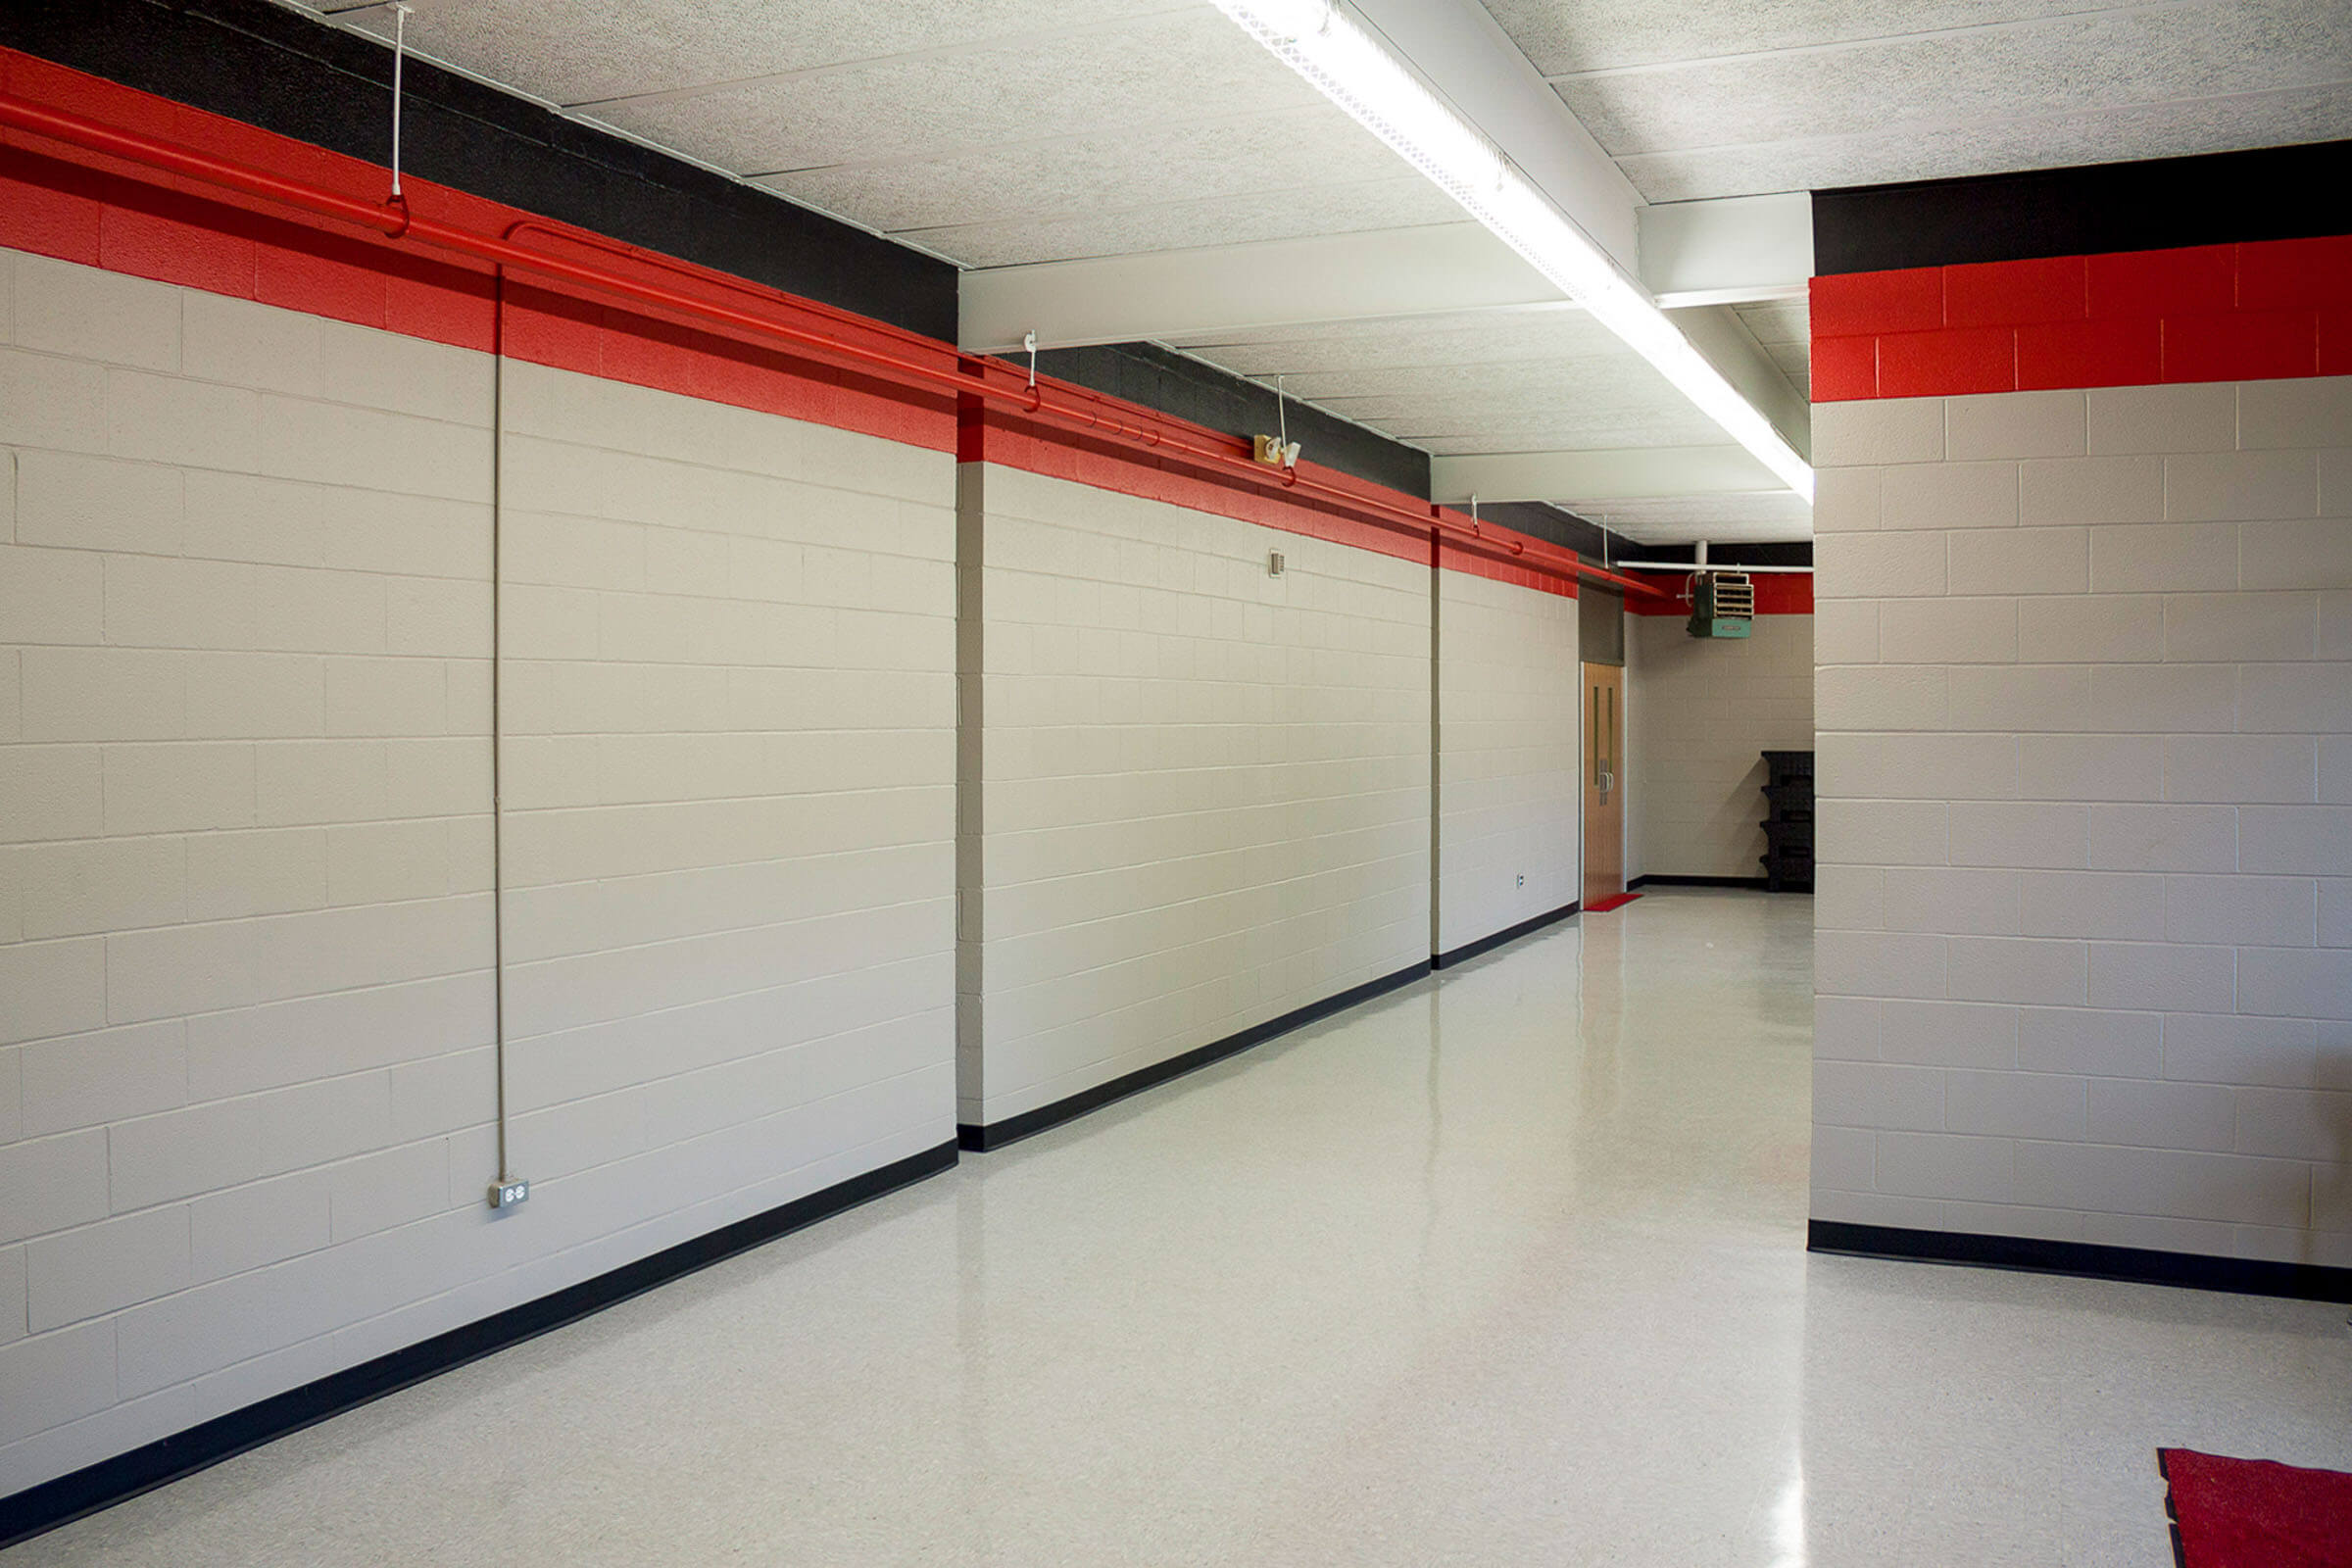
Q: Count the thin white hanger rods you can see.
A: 5